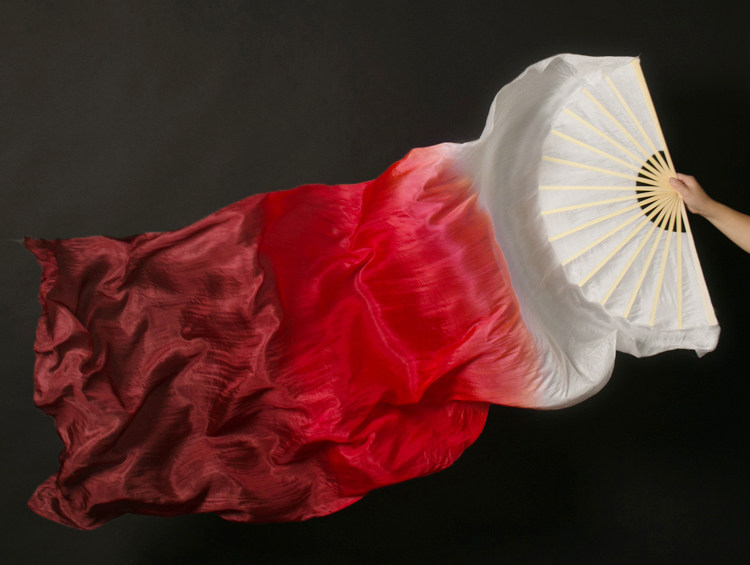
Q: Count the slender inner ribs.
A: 14